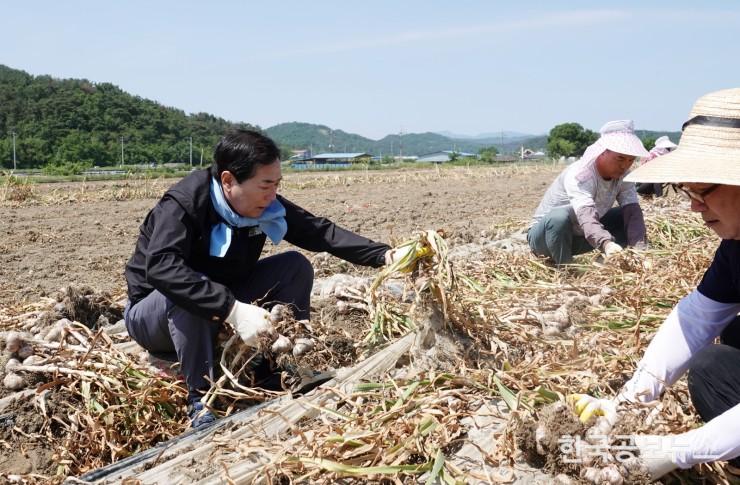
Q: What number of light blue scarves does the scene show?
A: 1